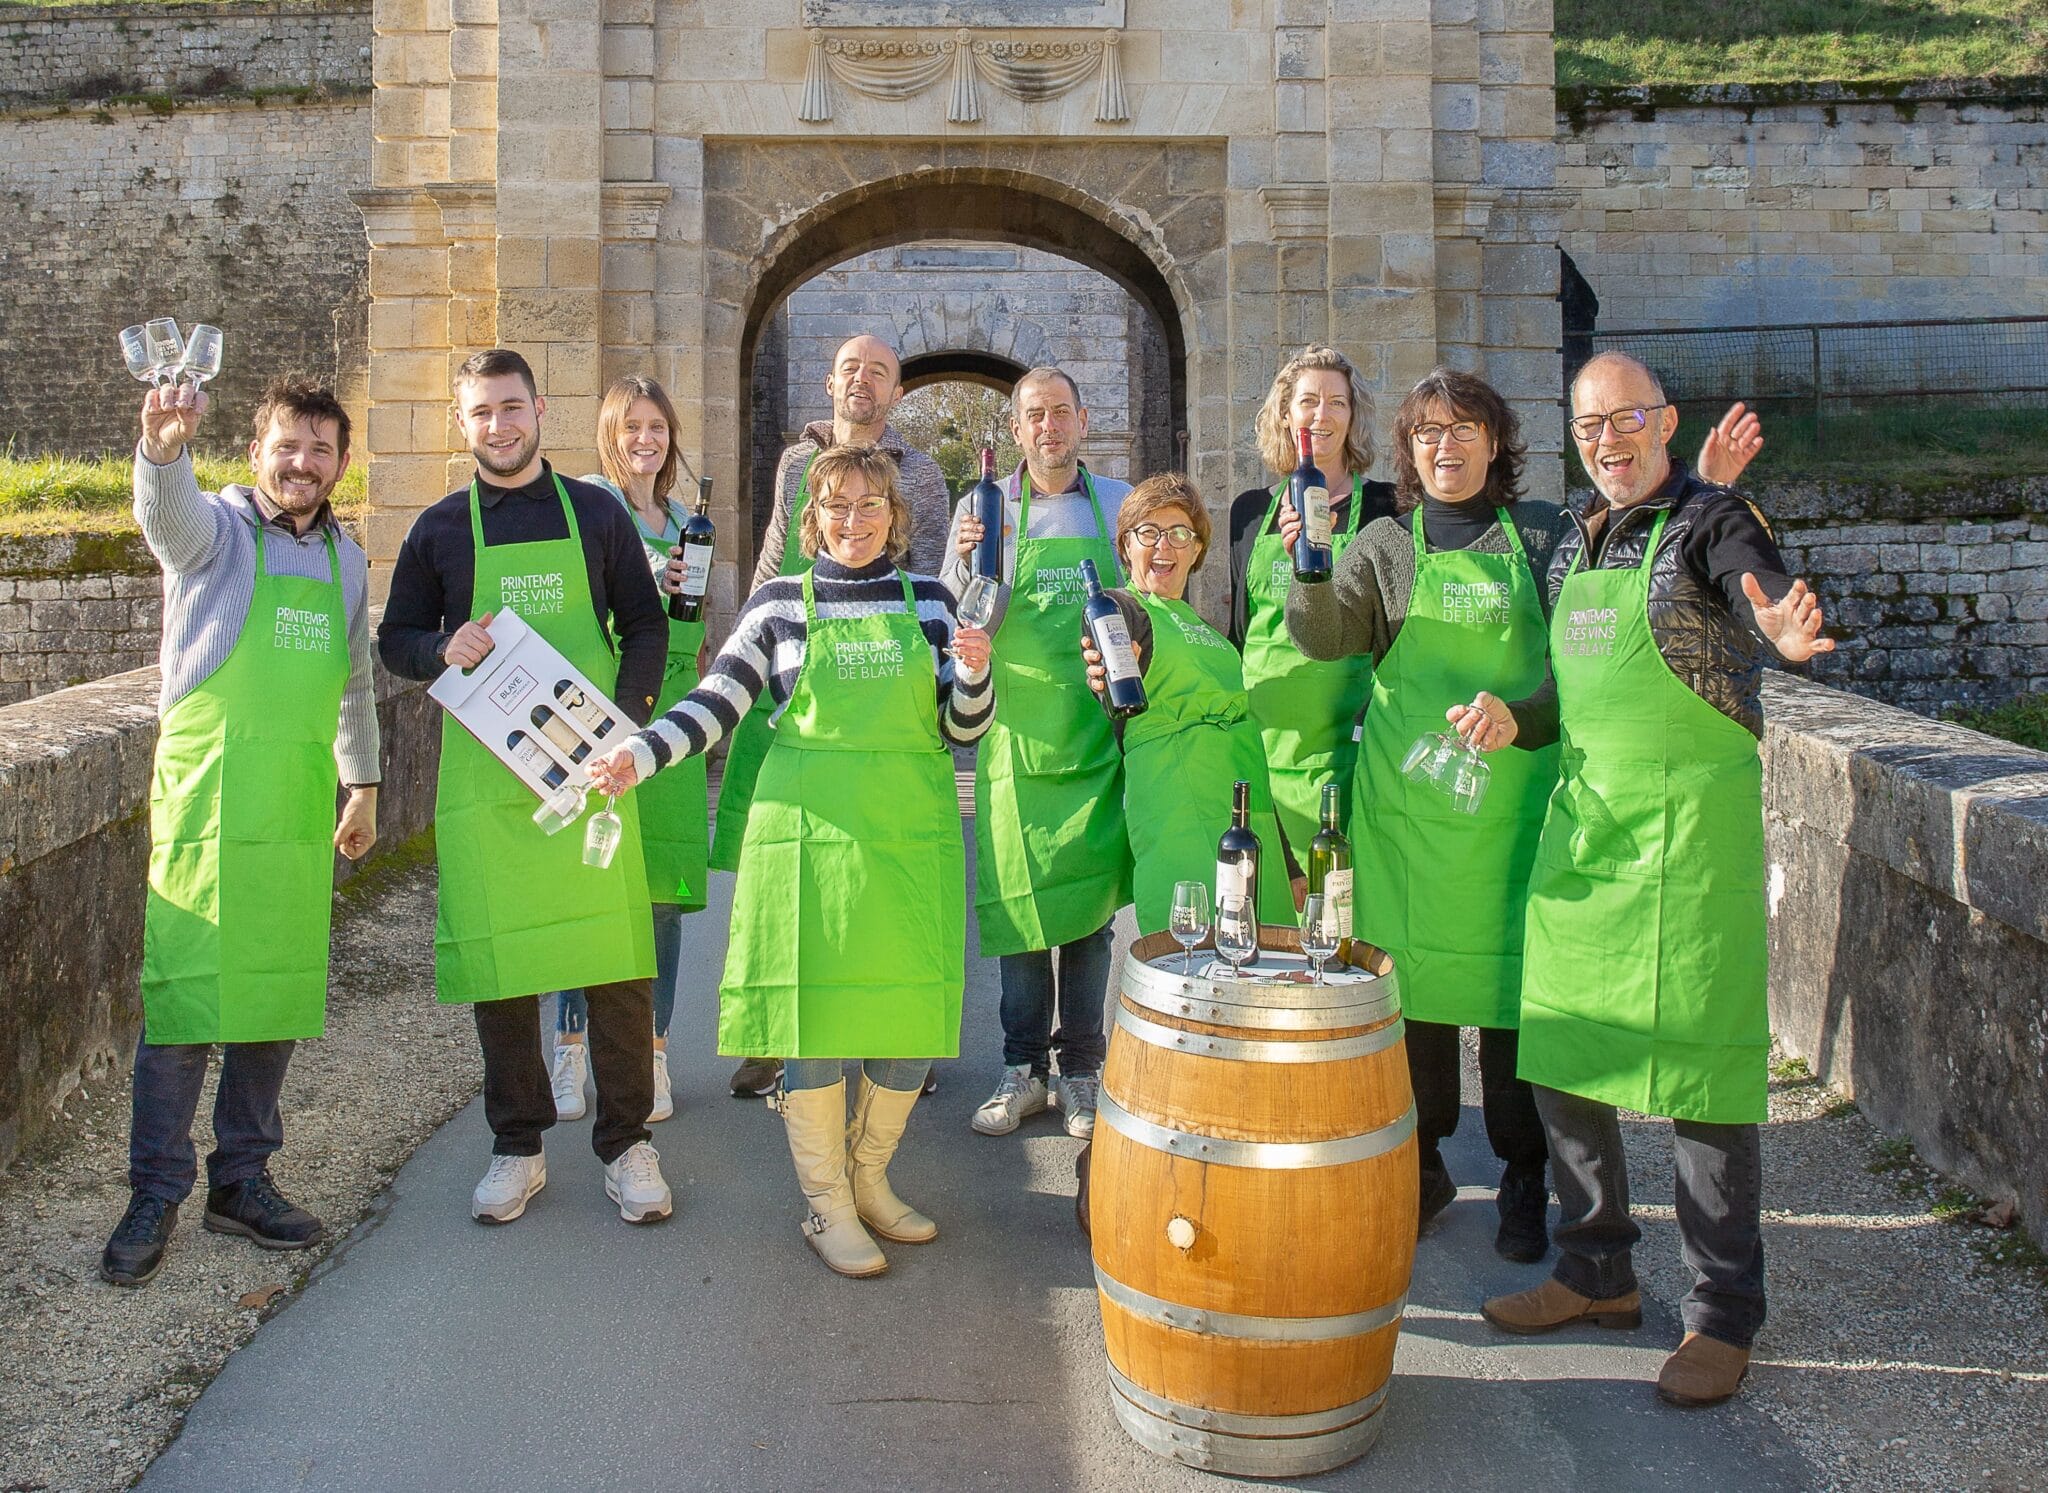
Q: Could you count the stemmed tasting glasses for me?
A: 12